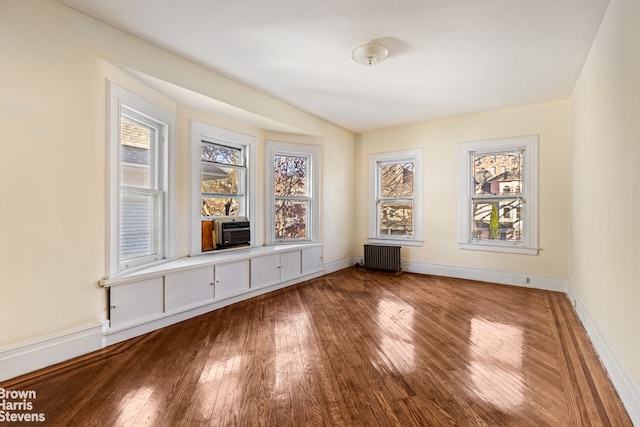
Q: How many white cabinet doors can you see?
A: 6